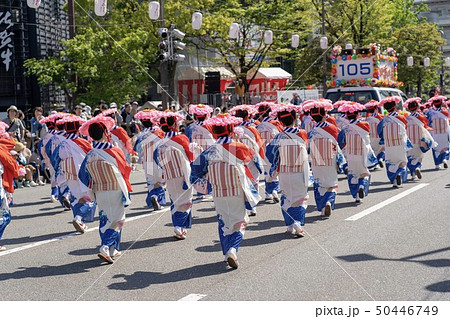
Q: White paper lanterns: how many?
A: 12